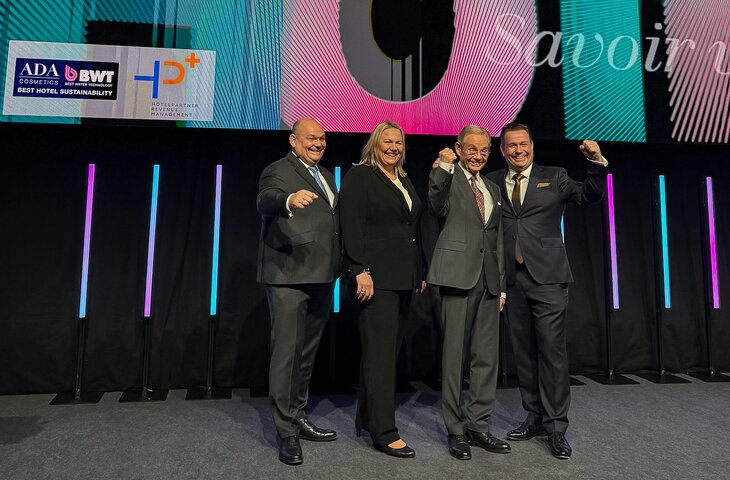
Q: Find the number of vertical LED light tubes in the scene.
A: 8